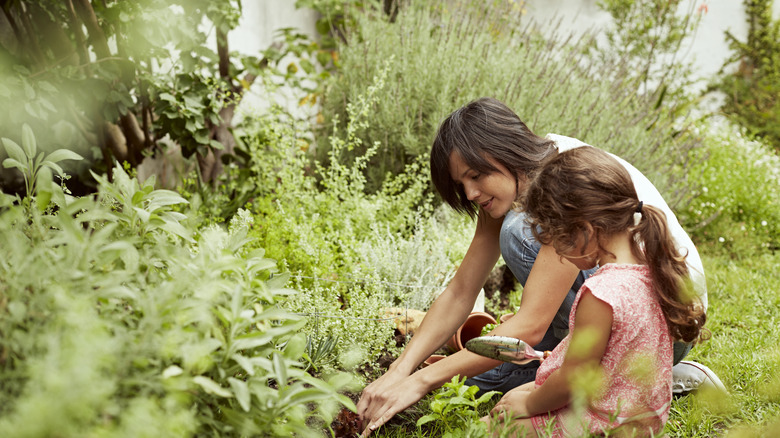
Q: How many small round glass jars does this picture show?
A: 0